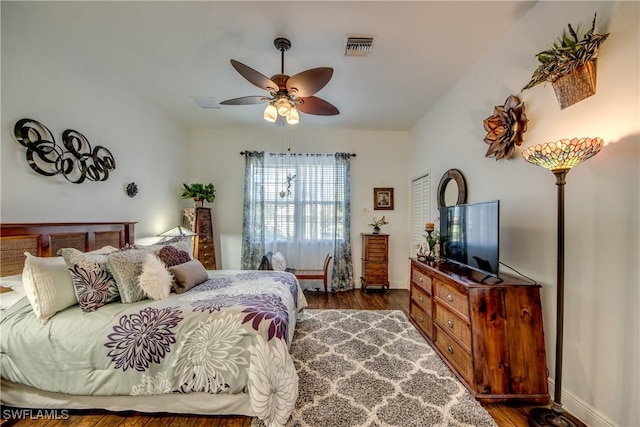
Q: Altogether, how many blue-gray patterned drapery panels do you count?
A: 2